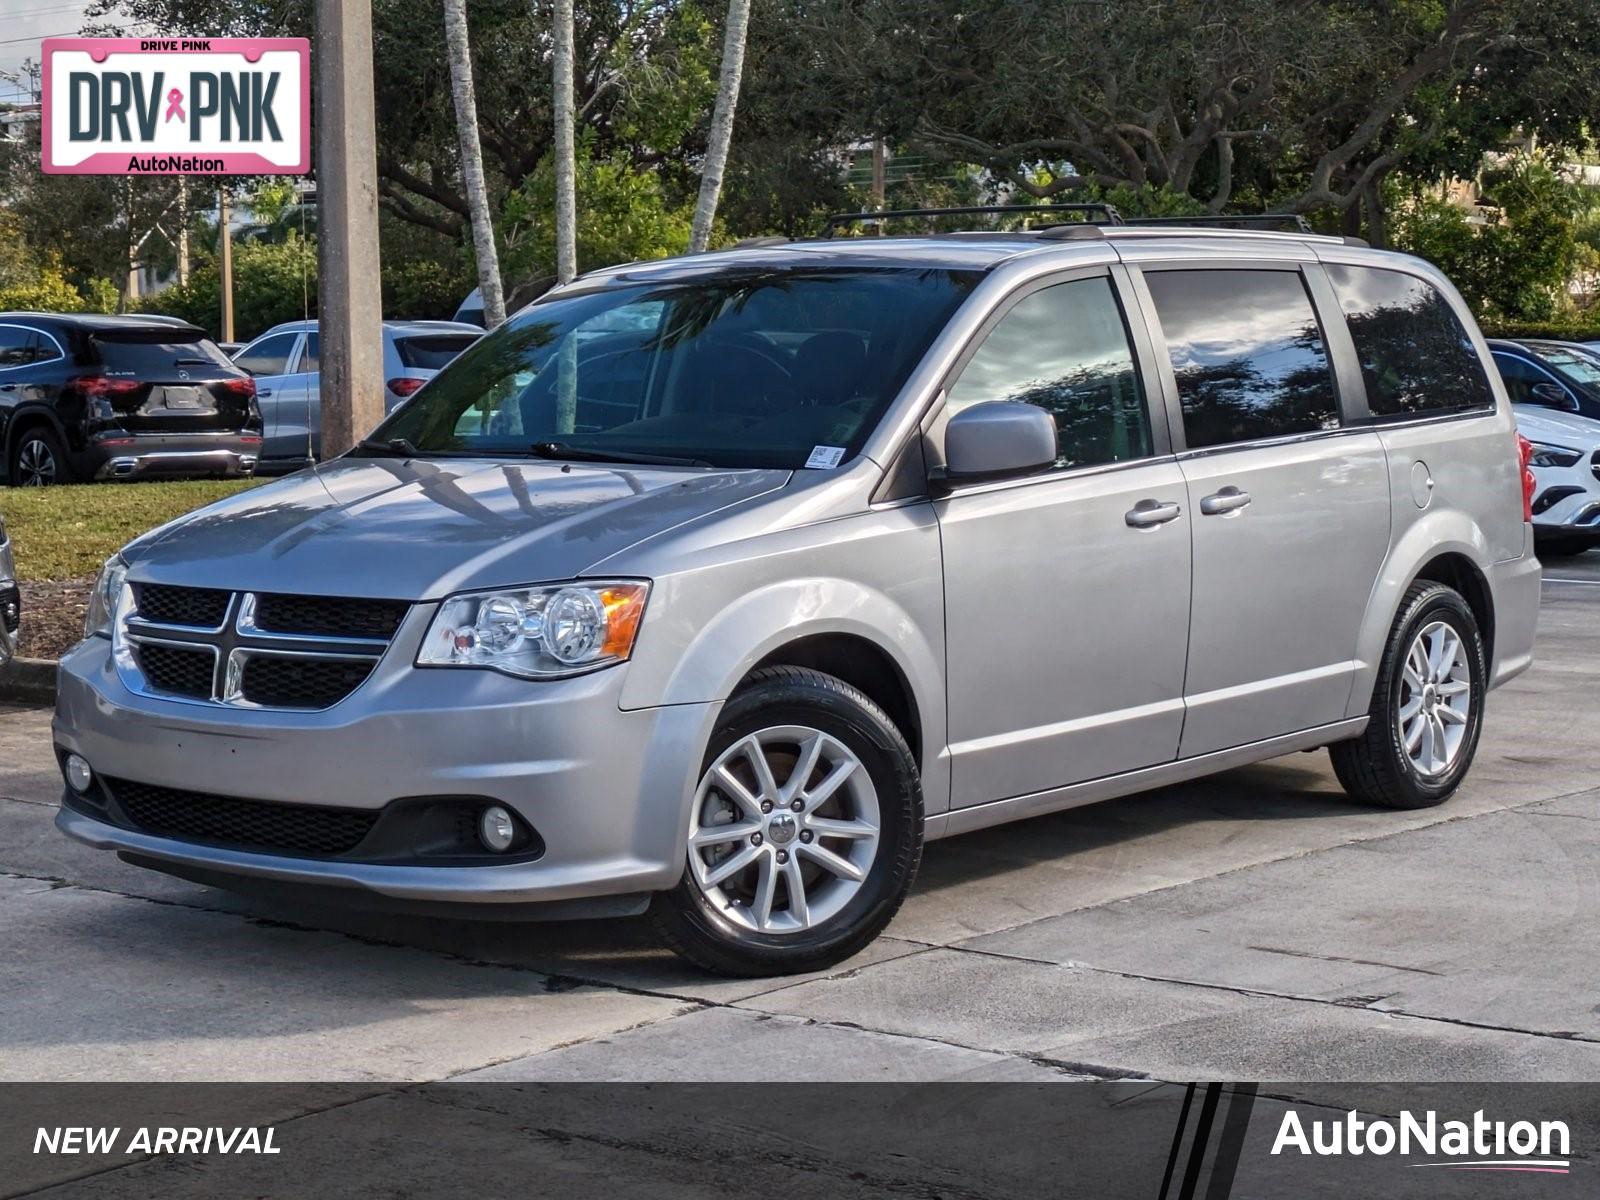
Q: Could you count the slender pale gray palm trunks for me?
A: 3